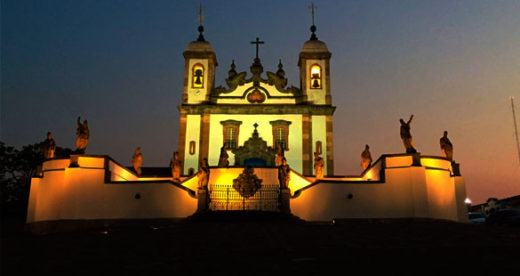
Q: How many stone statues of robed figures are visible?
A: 12